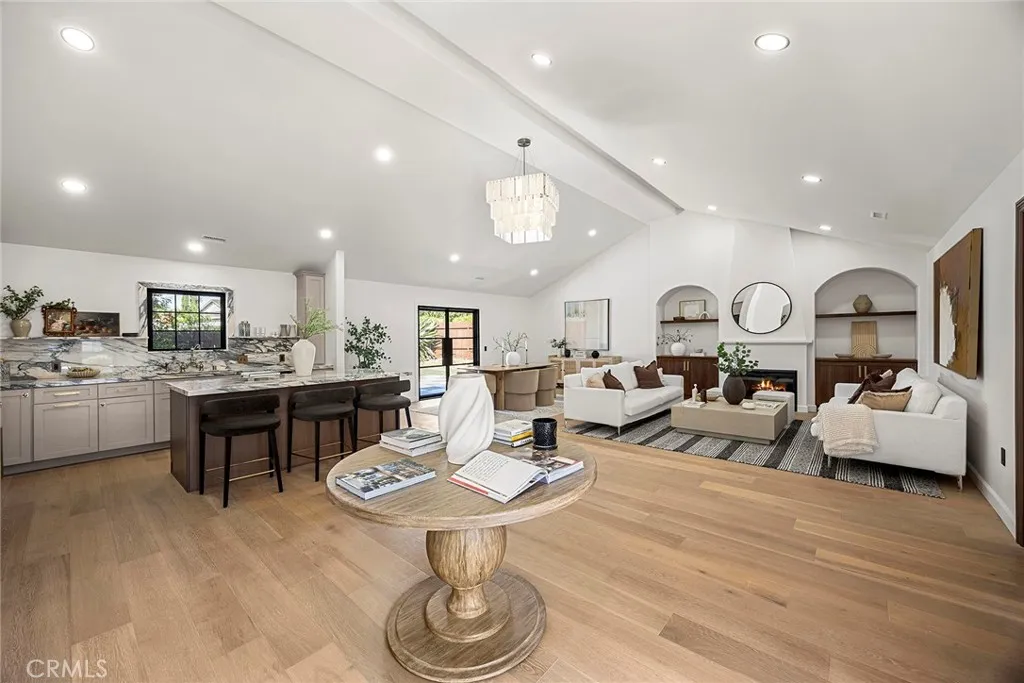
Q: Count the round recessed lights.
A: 14